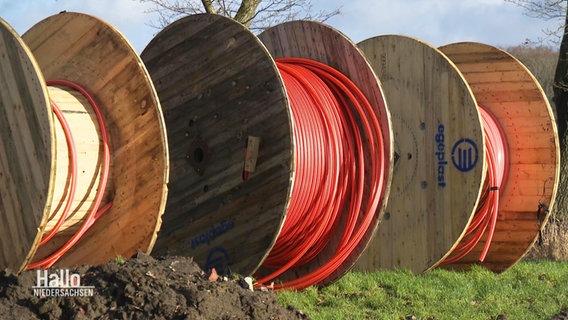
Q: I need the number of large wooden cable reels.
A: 3